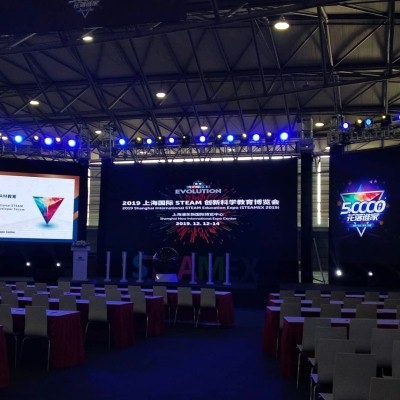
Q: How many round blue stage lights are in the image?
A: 13